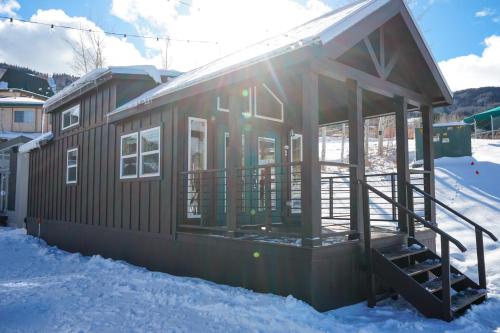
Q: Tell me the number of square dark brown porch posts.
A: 5